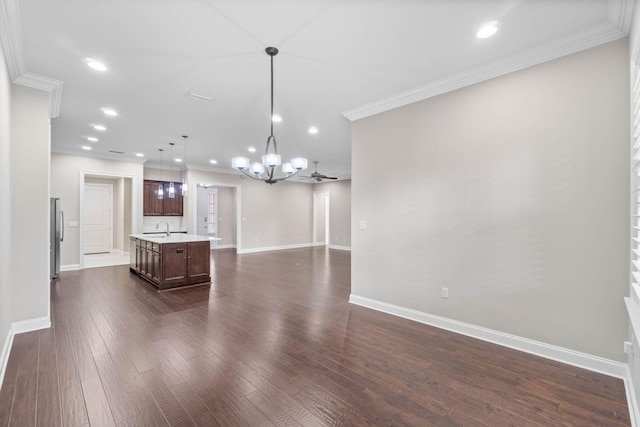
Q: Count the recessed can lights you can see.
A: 12